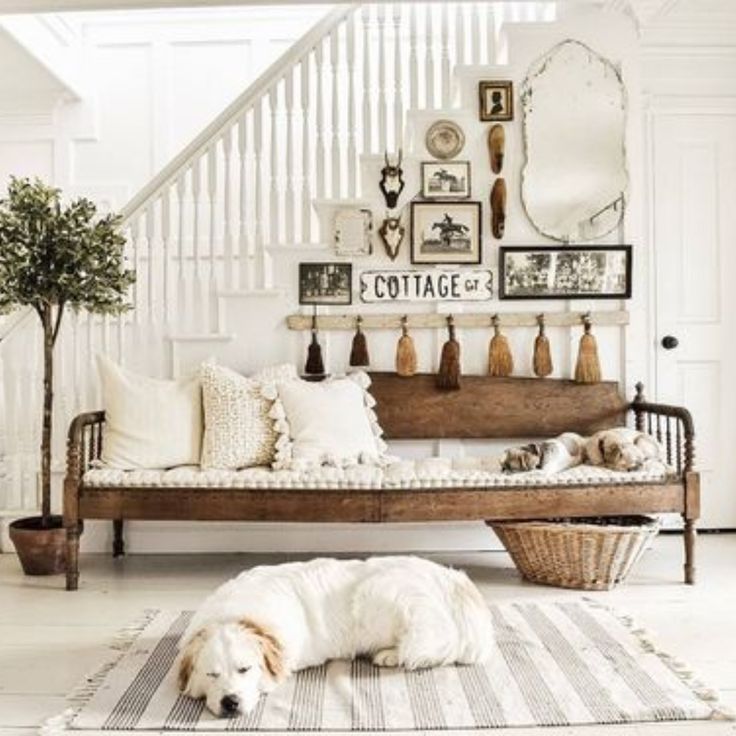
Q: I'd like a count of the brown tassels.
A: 7